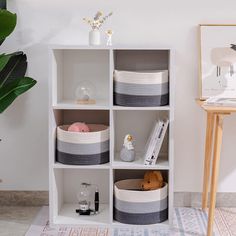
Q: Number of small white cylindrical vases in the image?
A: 1